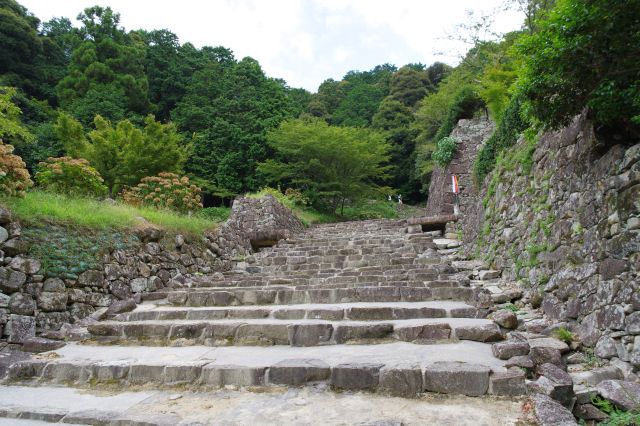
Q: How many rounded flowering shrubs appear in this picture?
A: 3